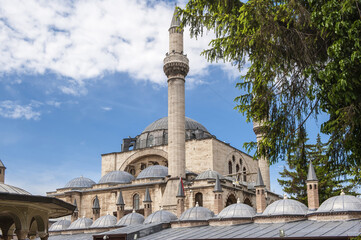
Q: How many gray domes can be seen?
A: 14